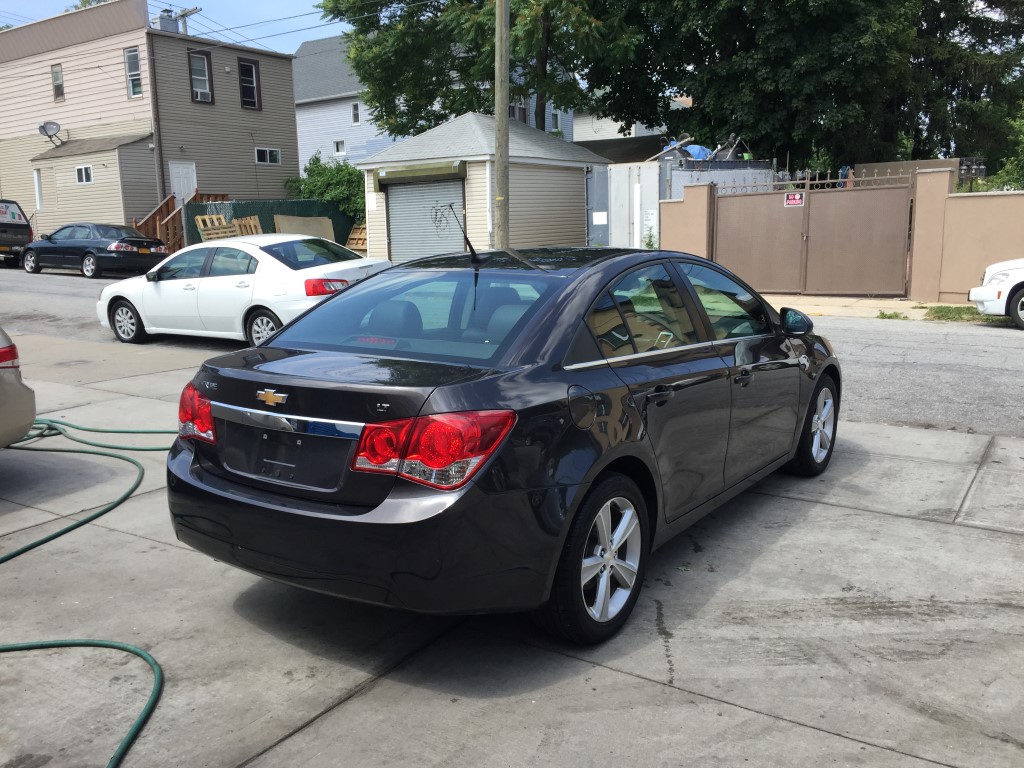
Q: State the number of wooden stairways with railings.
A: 1